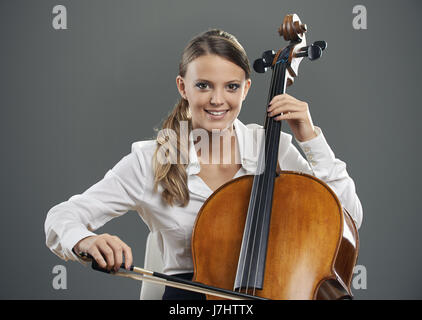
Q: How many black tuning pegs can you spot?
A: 4